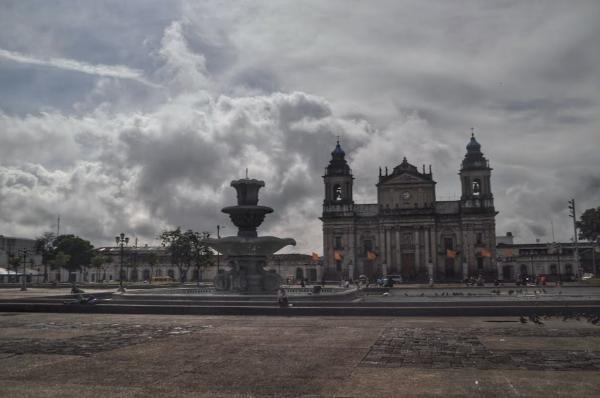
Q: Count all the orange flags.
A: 6